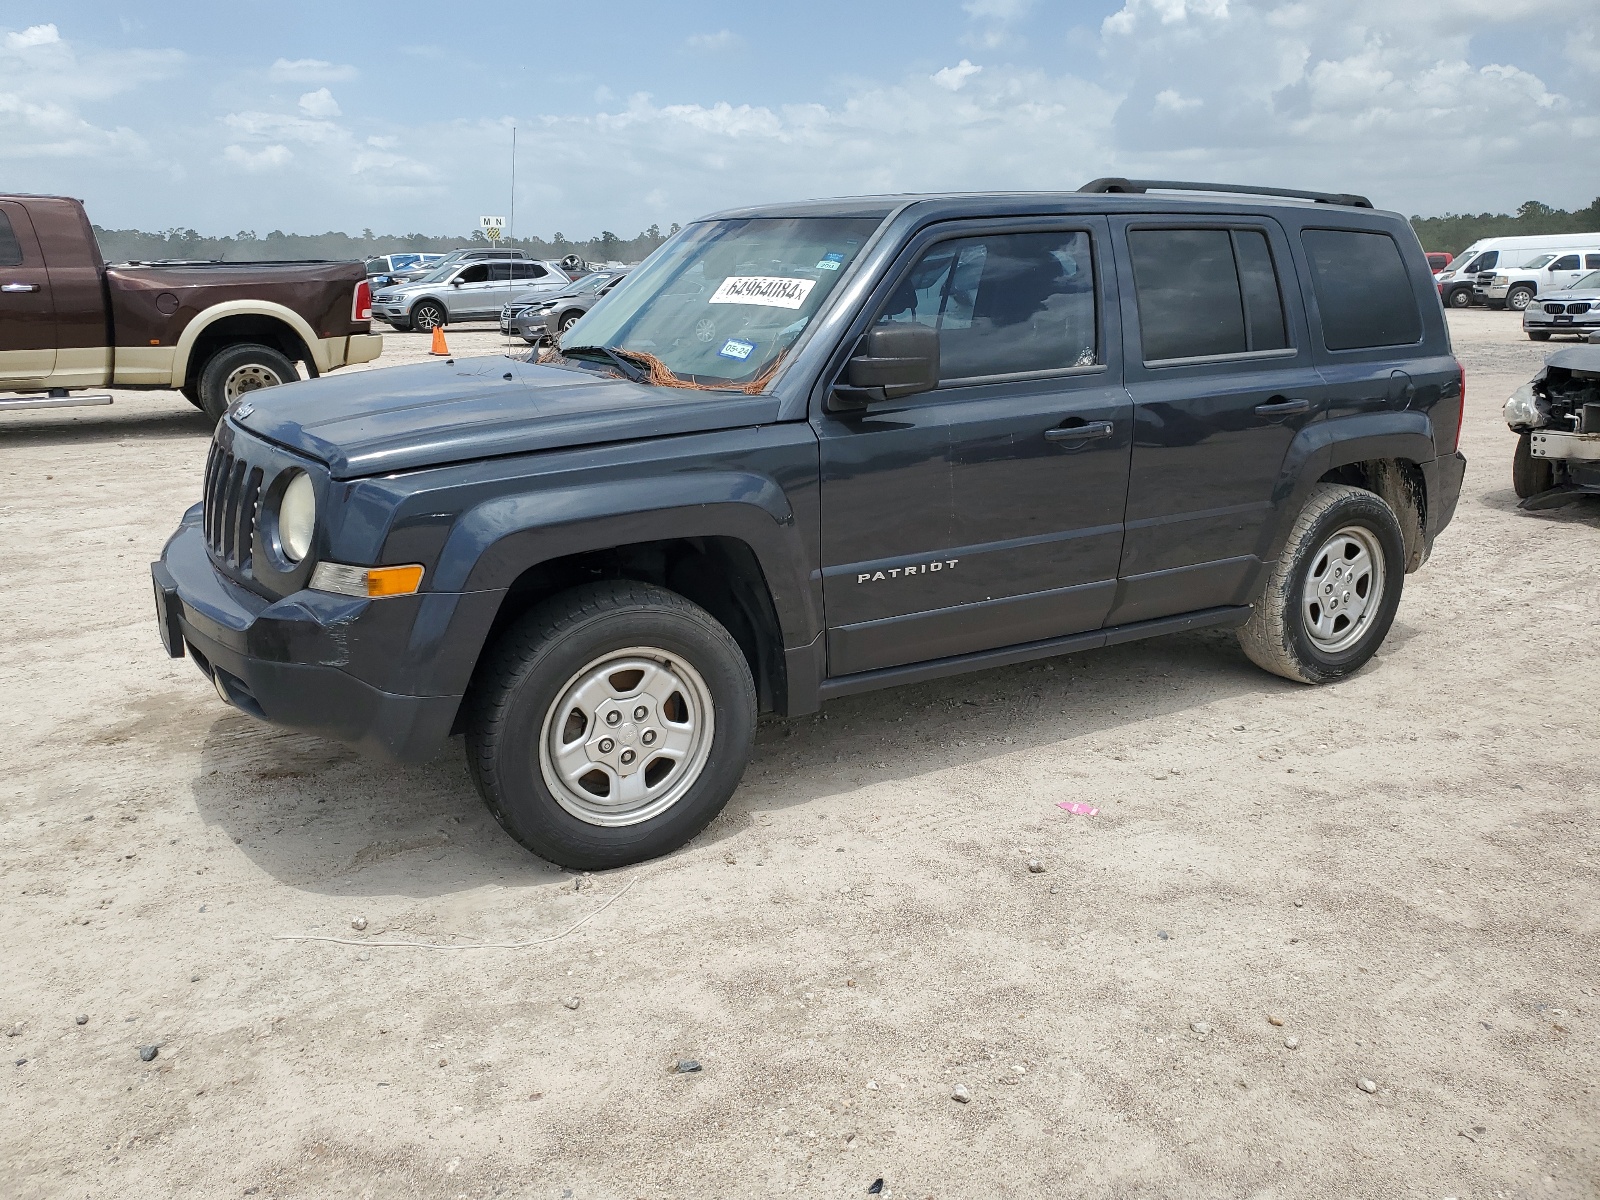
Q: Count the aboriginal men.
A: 0